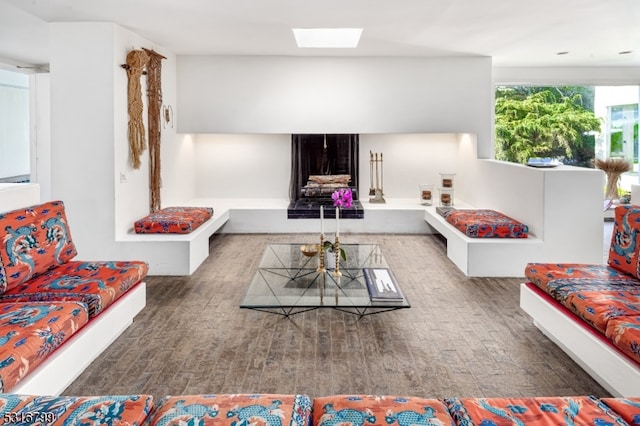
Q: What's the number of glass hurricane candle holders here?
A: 3